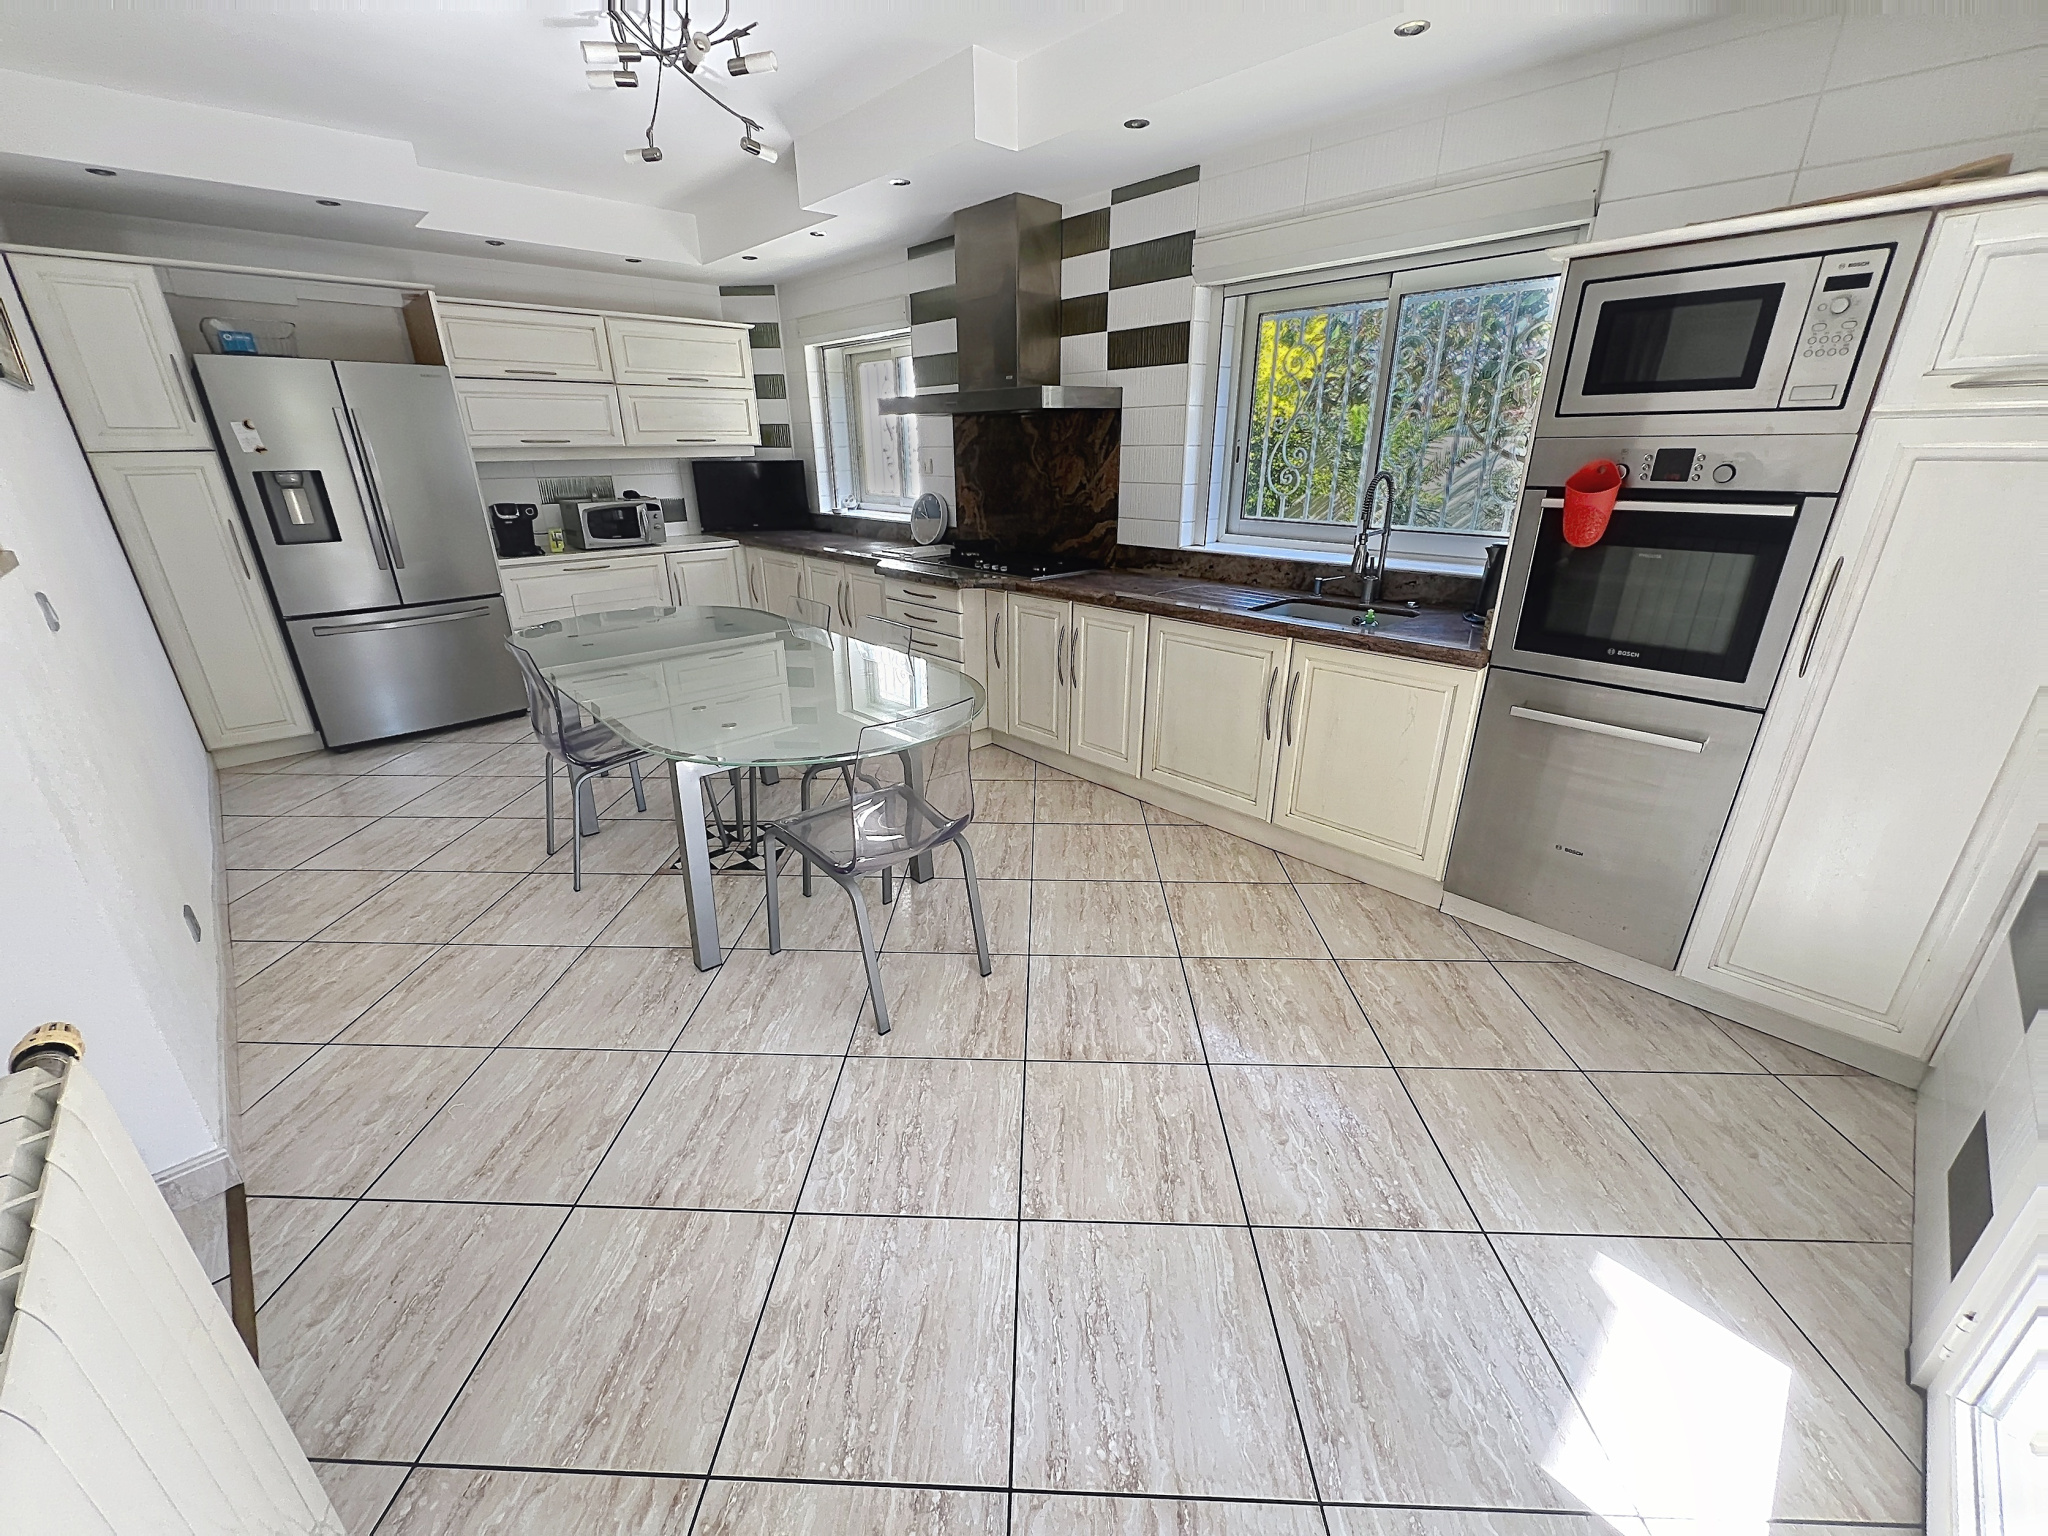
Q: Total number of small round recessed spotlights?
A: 9